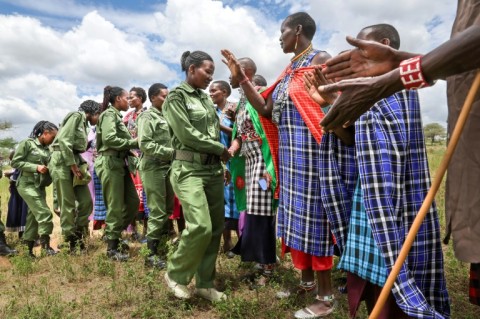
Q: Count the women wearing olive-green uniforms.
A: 5